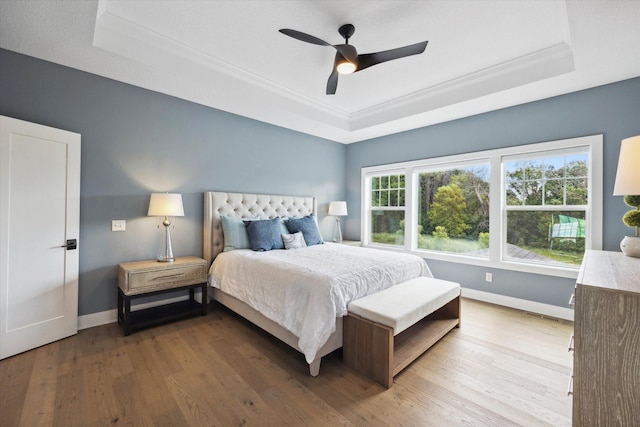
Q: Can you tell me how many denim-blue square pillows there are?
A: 2